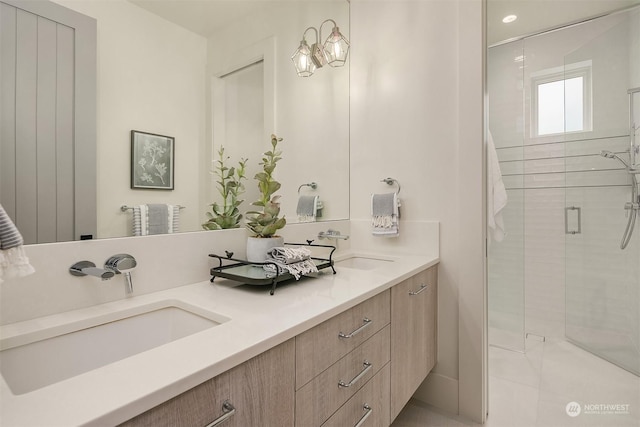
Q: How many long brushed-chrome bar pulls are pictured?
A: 5